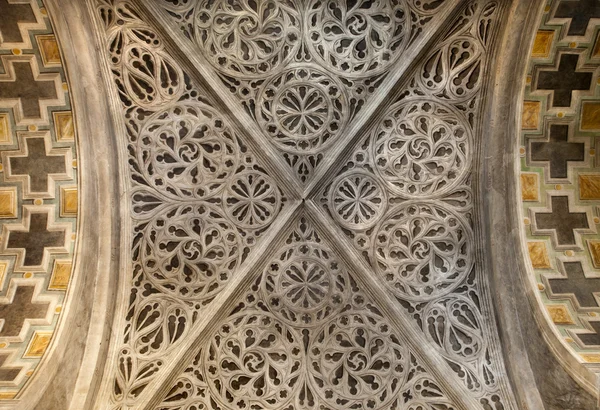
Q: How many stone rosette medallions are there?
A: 12